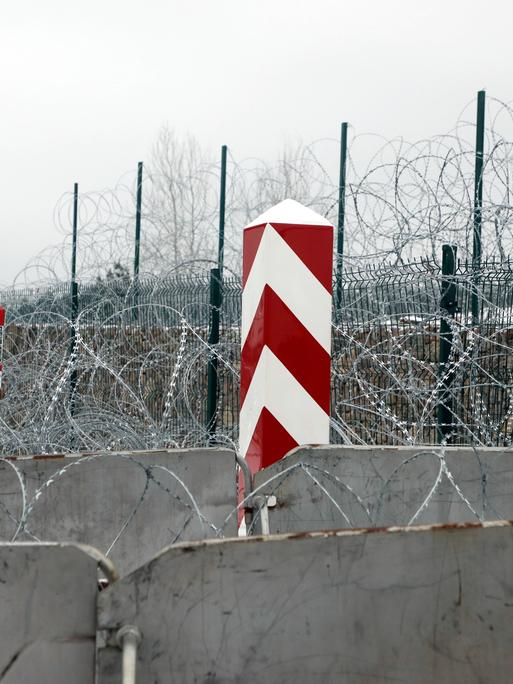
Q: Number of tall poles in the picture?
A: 5